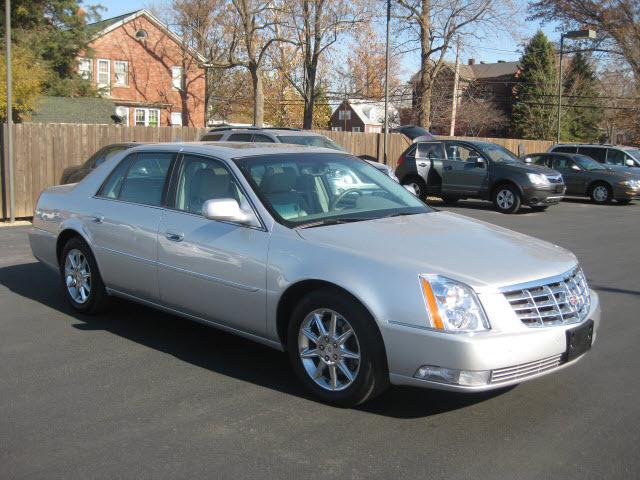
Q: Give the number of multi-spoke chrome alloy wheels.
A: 2